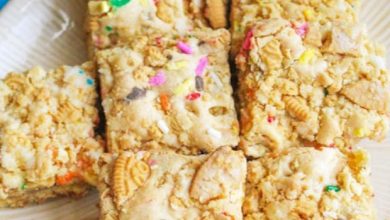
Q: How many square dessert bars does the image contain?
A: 7